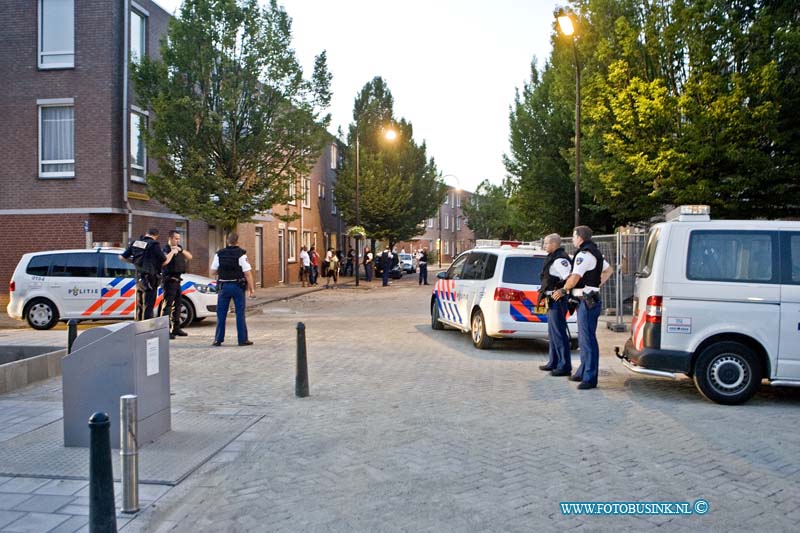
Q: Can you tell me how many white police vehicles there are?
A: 3